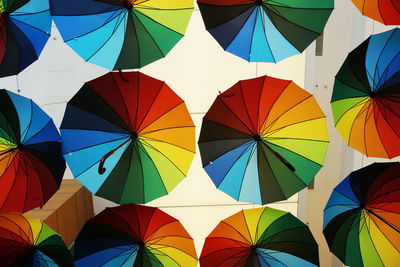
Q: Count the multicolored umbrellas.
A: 12